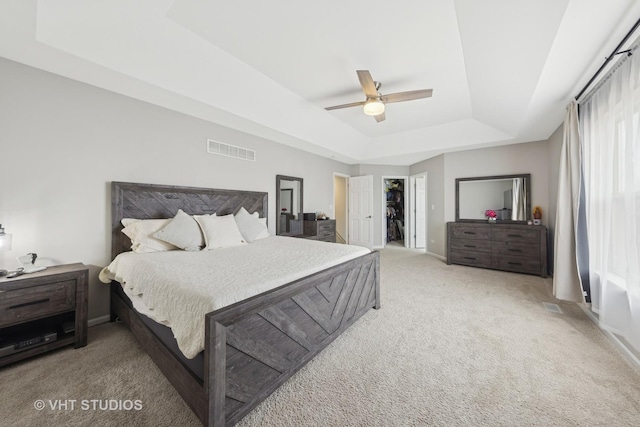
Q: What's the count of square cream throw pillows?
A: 3